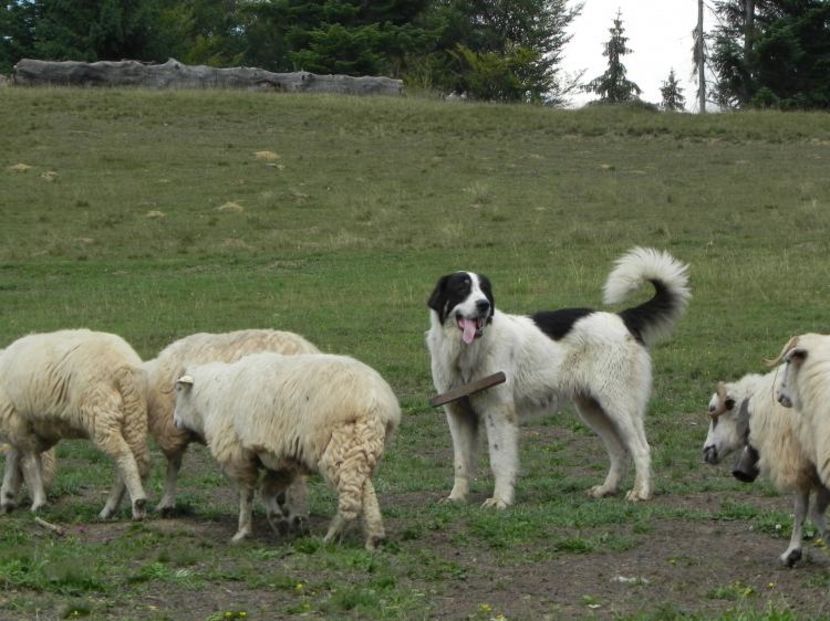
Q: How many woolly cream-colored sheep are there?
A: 5